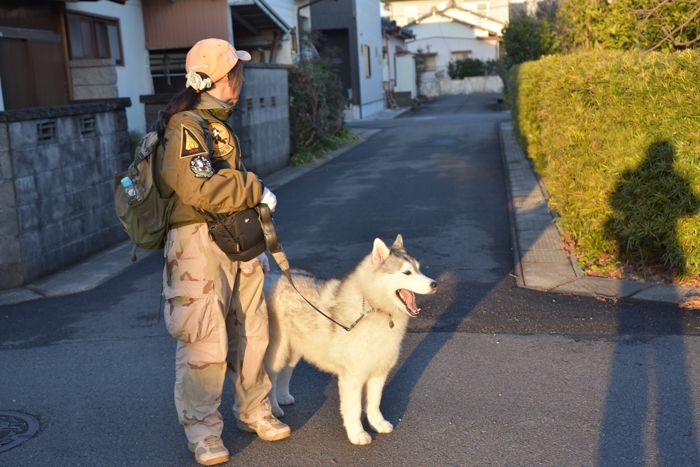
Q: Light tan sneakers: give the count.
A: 2